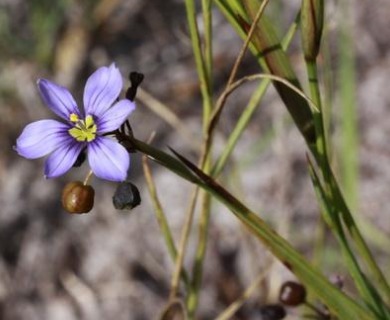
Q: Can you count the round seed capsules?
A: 4